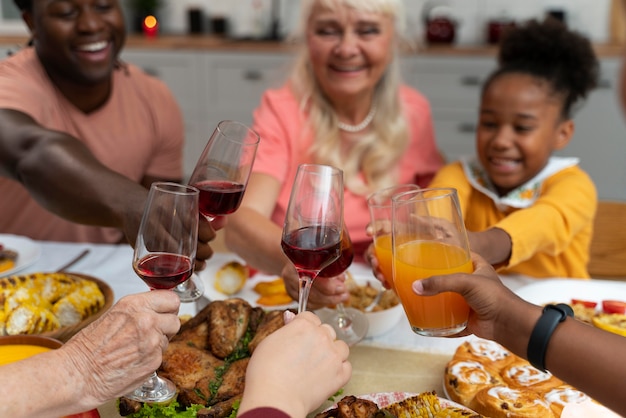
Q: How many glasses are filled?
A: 6